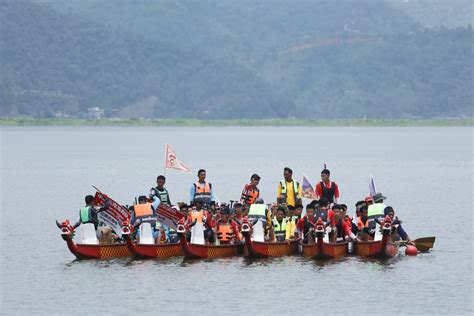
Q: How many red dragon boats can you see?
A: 6